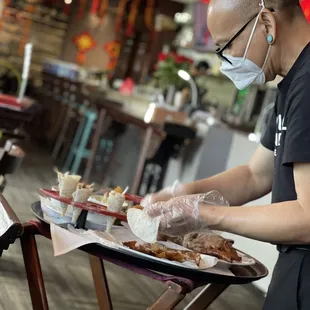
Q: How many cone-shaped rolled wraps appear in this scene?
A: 3